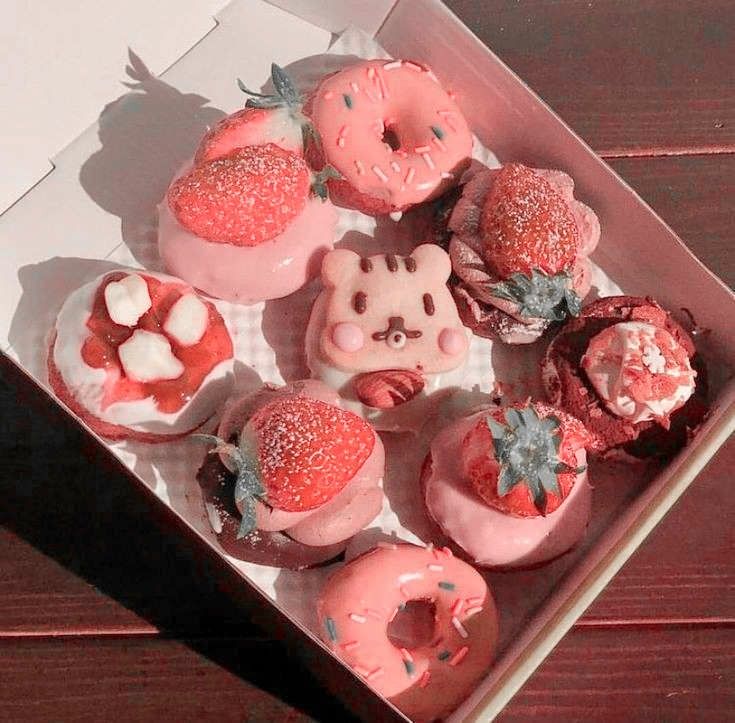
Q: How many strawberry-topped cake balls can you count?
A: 4